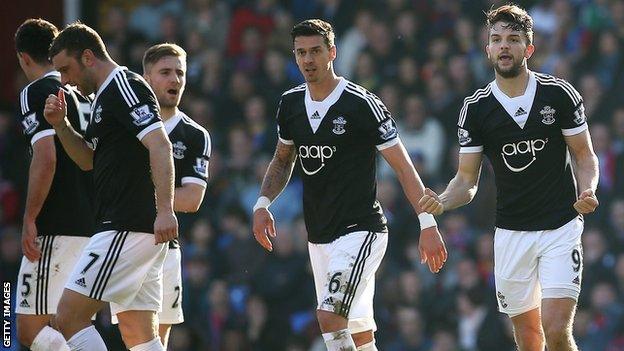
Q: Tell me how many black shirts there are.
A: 5